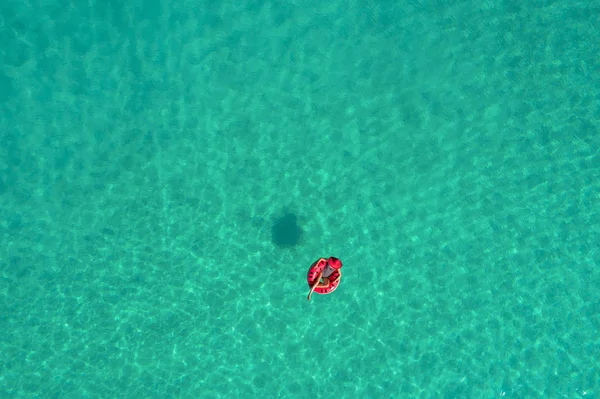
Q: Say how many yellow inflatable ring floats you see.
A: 0